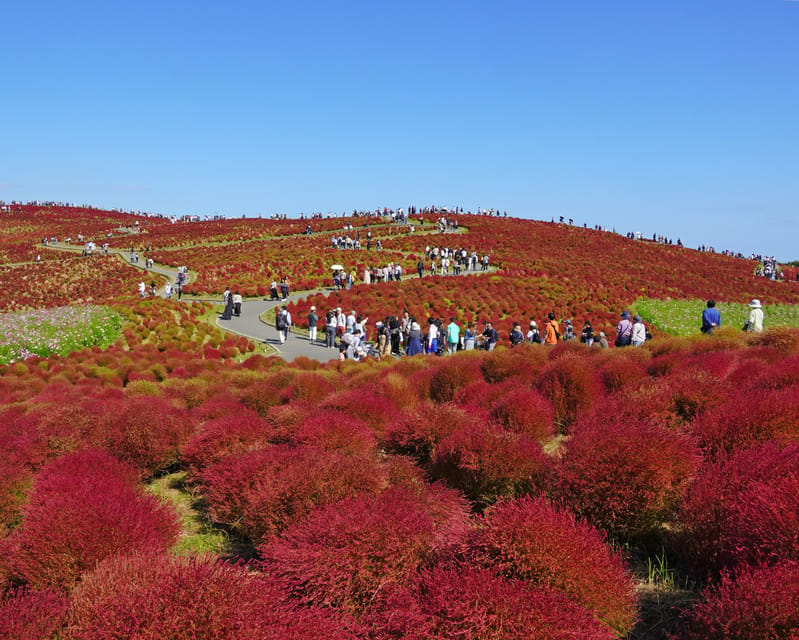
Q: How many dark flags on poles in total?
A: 0